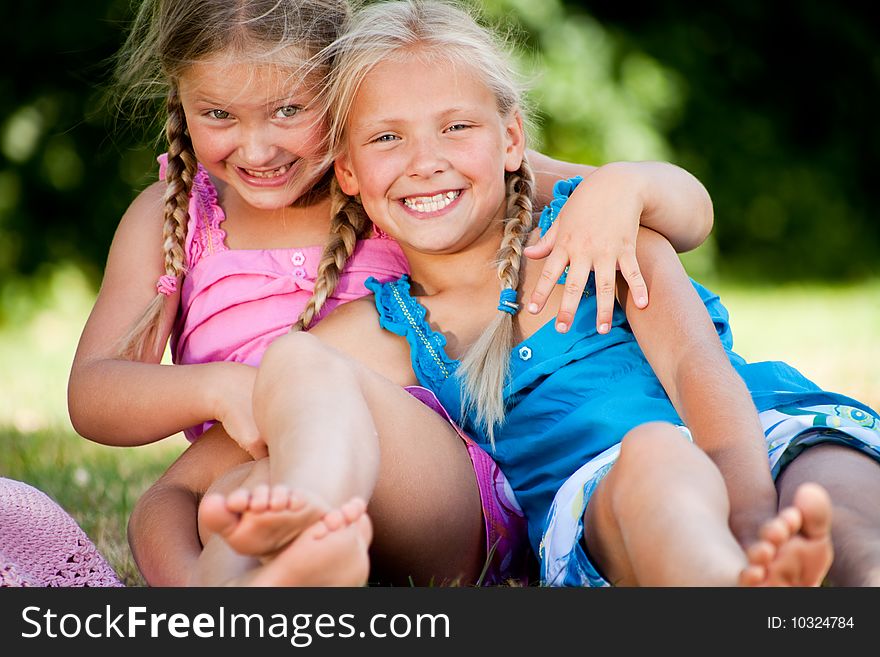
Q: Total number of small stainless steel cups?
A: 0